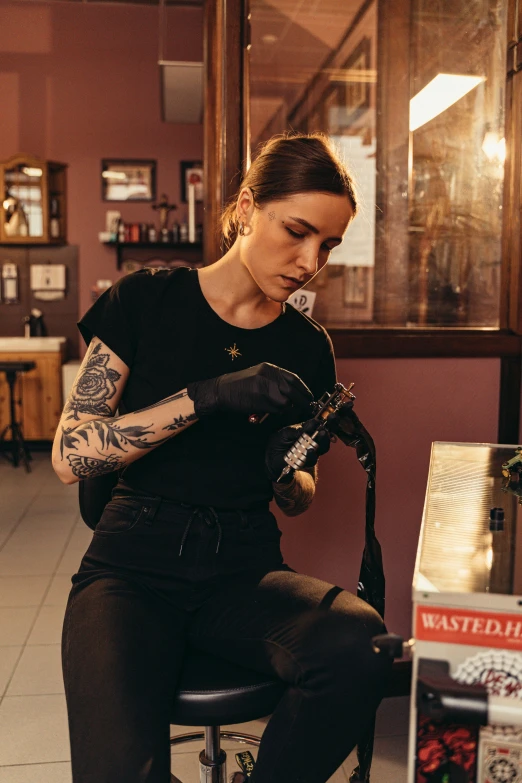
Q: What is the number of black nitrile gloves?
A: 2